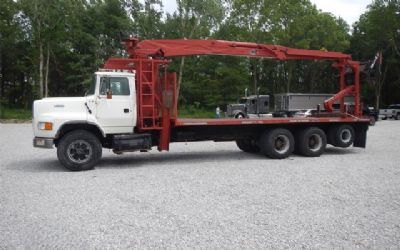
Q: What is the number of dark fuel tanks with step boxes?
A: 1